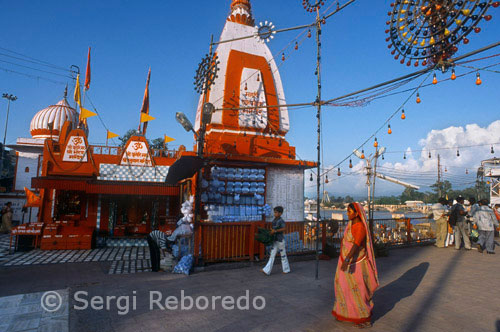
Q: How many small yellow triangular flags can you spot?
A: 4